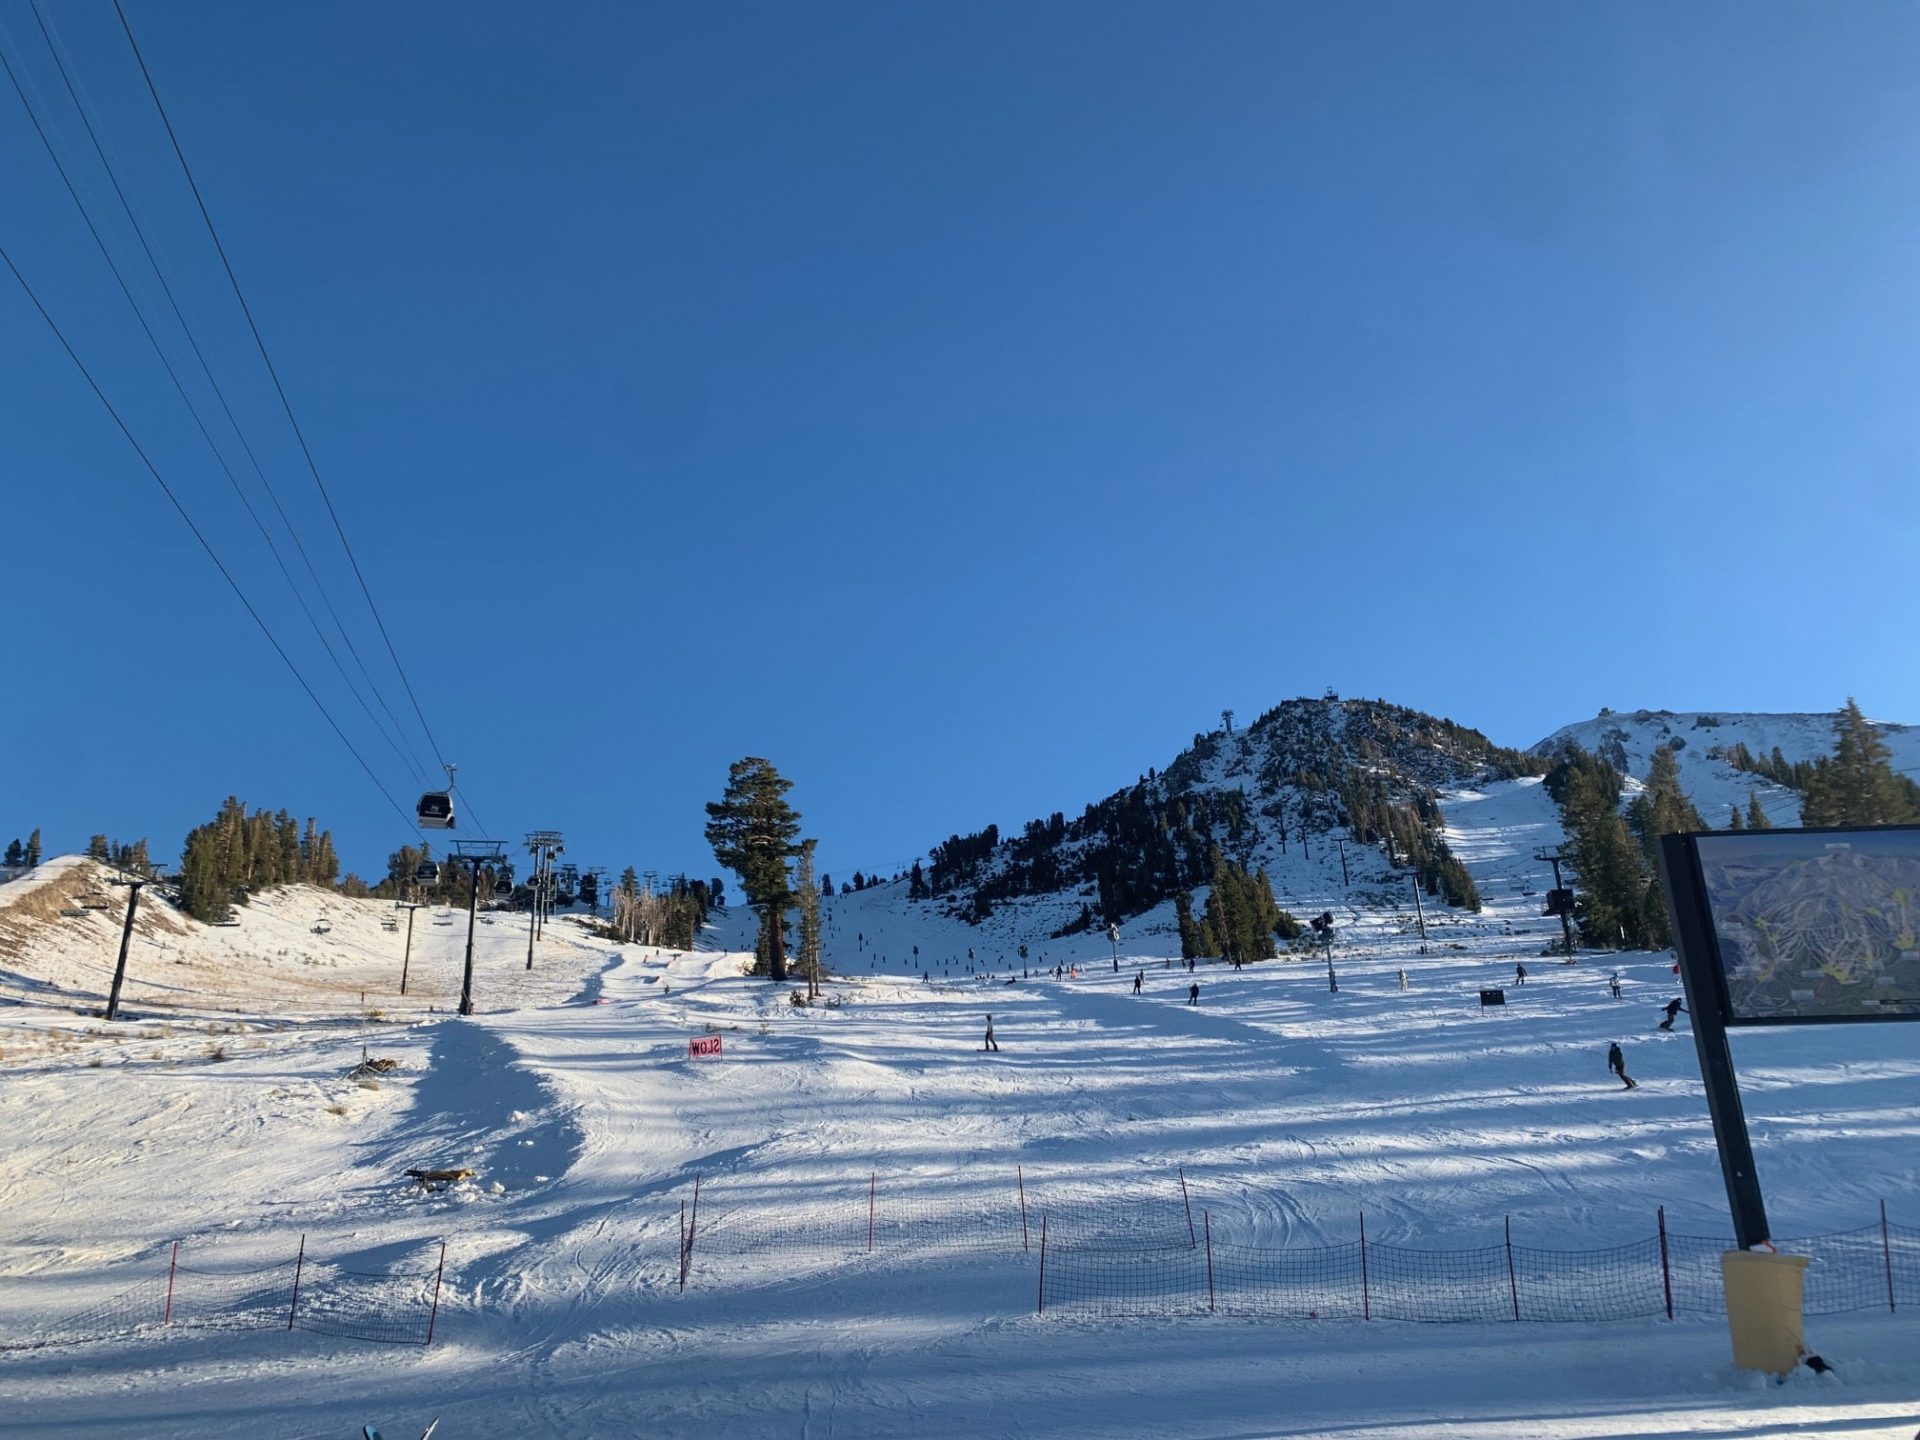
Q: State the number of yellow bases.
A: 1